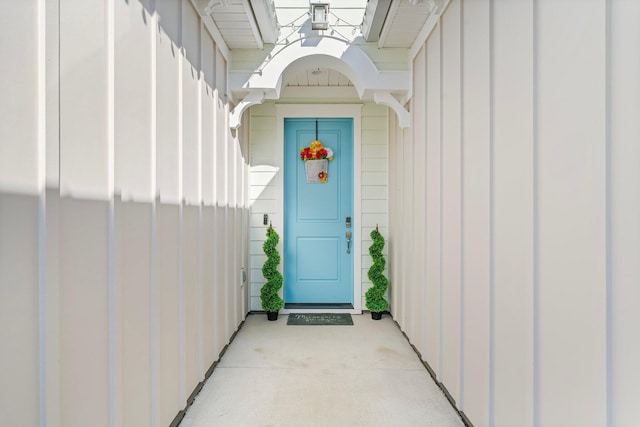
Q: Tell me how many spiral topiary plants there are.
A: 2